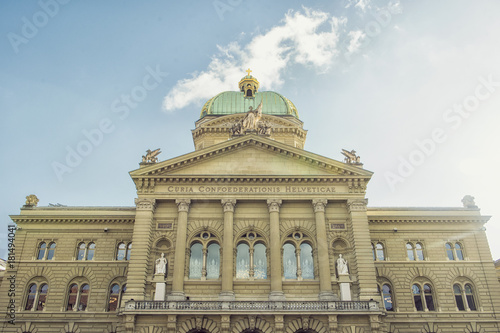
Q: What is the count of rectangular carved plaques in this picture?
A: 2